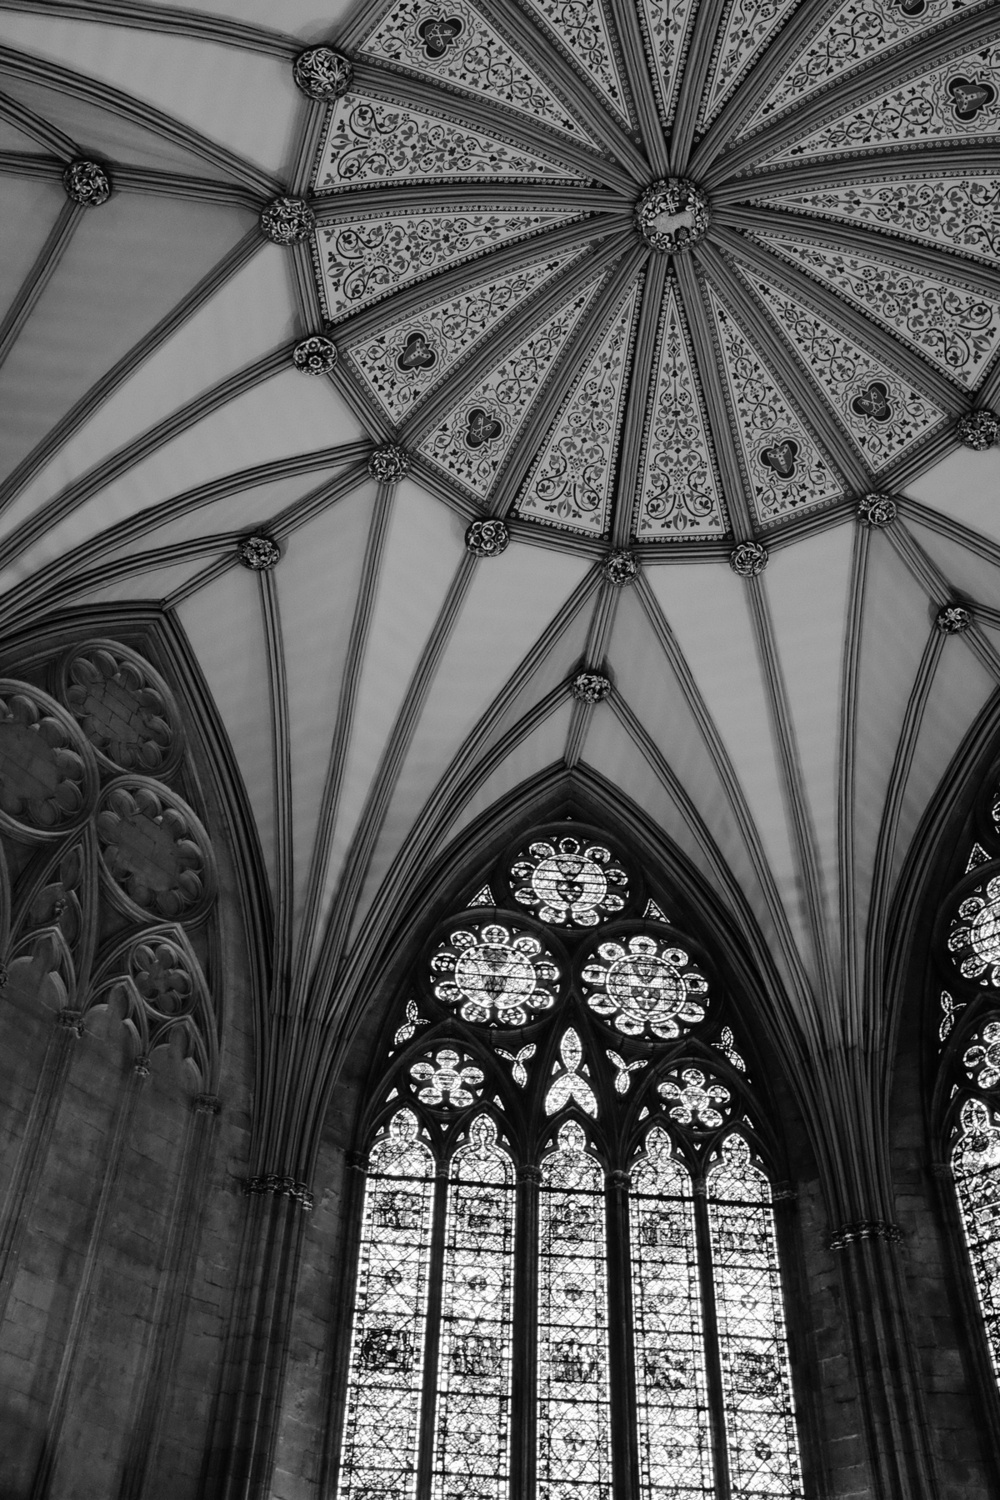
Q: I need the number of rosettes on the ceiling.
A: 14